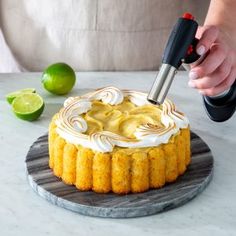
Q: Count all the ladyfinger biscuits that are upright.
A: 11